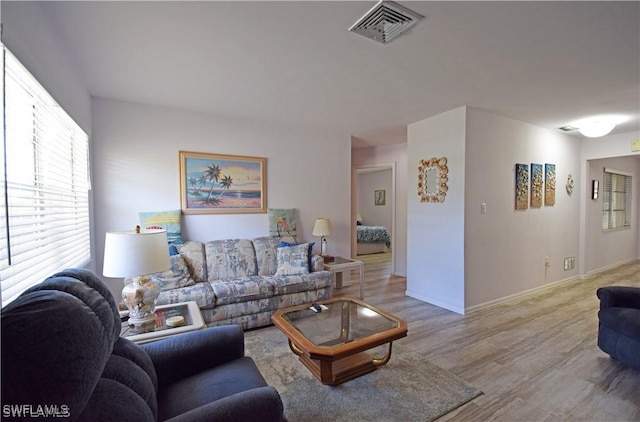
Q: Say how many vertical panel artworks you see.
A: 3